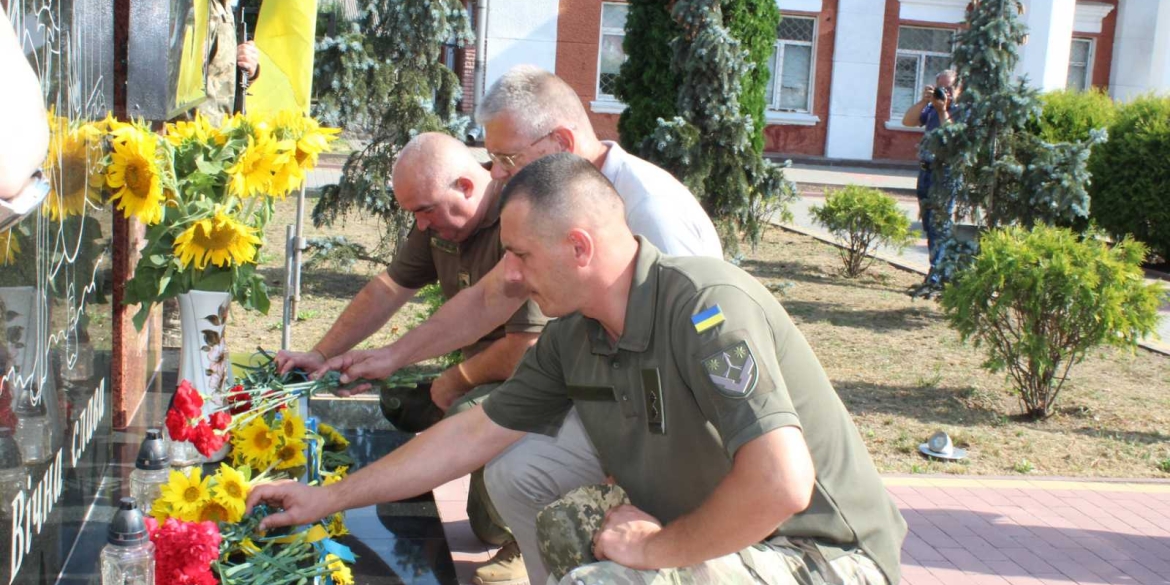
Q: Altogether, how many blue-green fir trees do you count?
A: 3